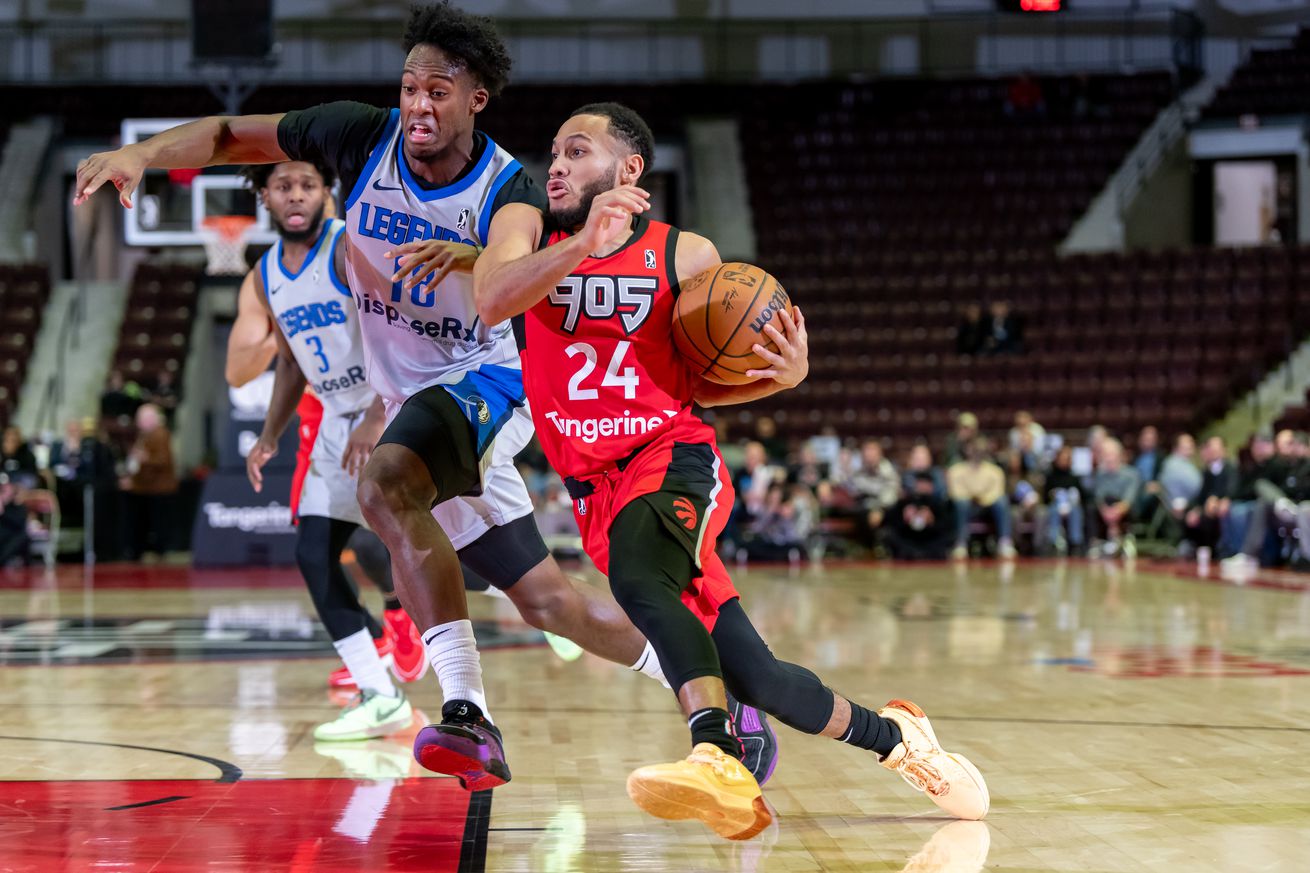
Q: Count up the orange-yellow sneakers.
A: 2